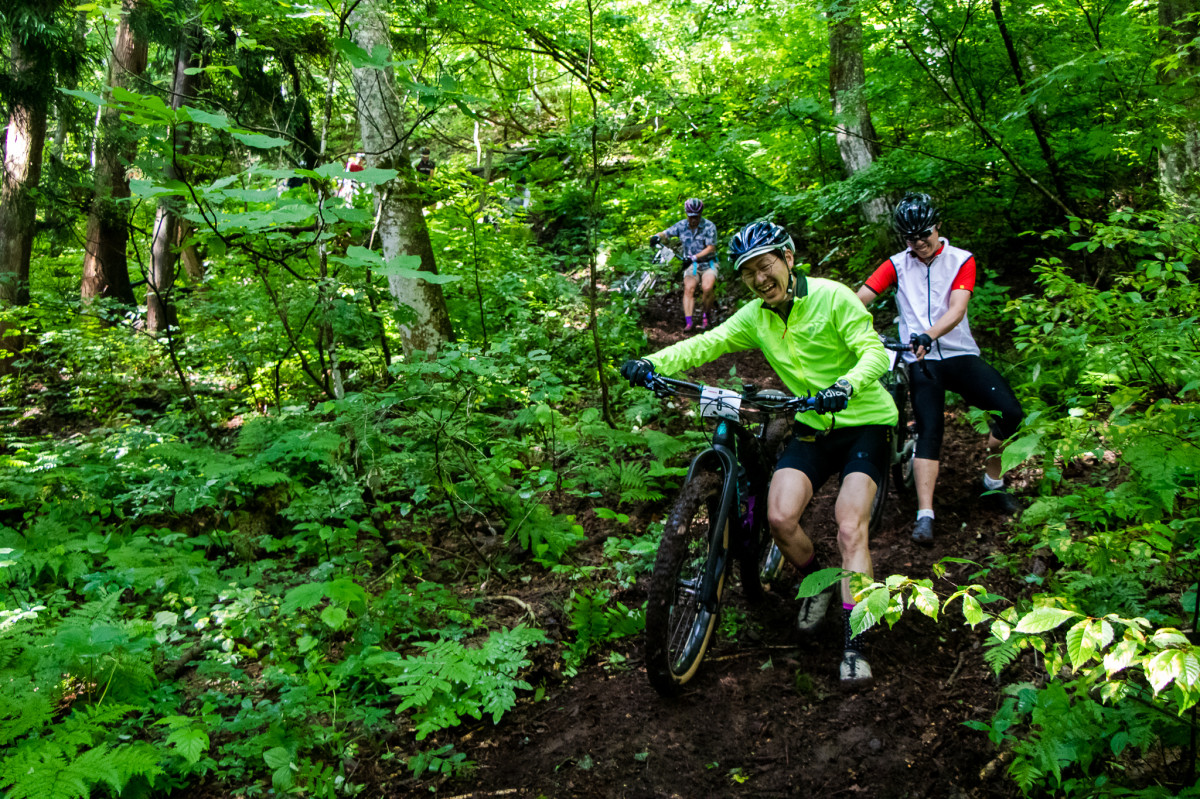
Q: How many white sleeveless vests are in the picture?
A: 1